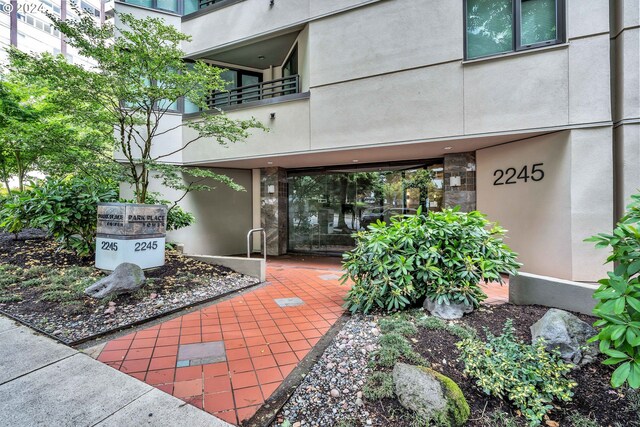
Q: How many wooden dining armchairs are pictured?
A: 0